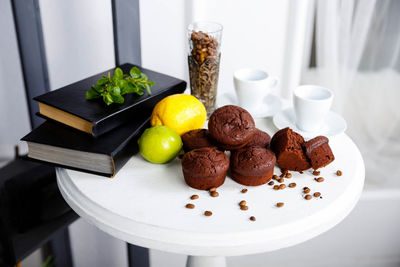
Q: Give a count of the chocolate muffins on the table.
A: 6